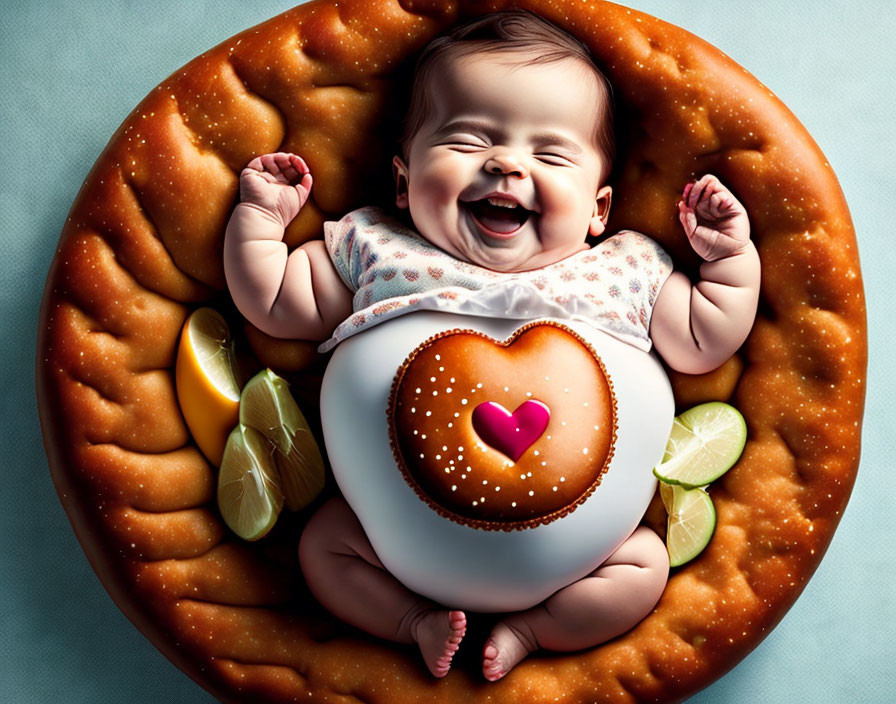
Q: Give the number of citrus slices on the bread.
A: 5